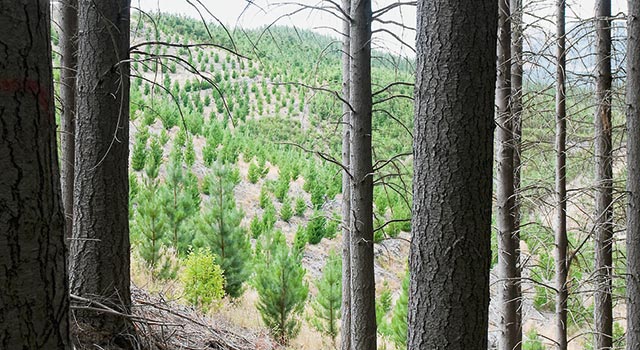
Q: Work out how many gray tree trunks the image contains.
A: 11